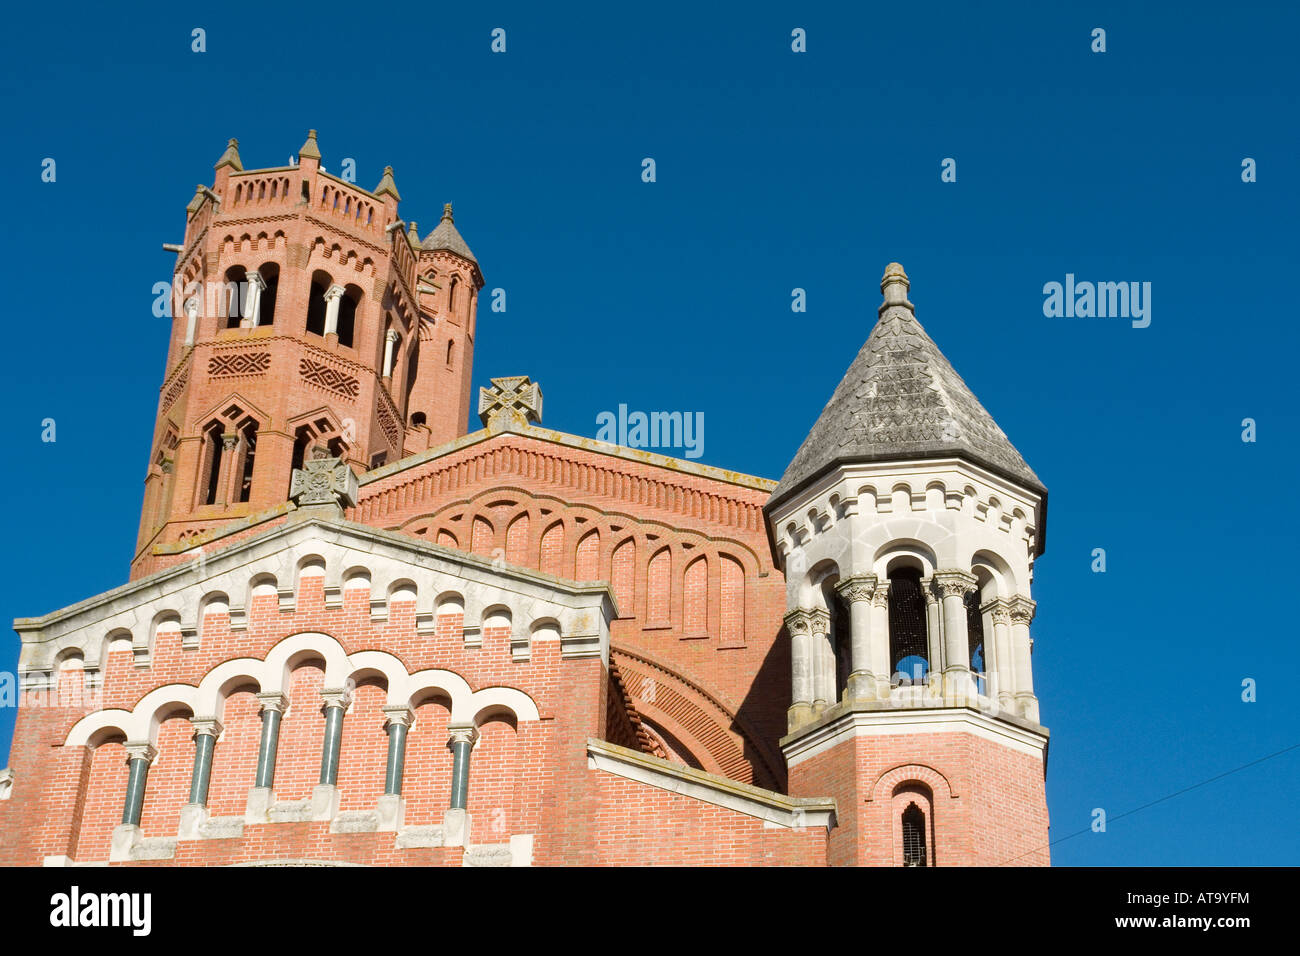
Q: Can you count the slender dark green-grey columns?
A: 6